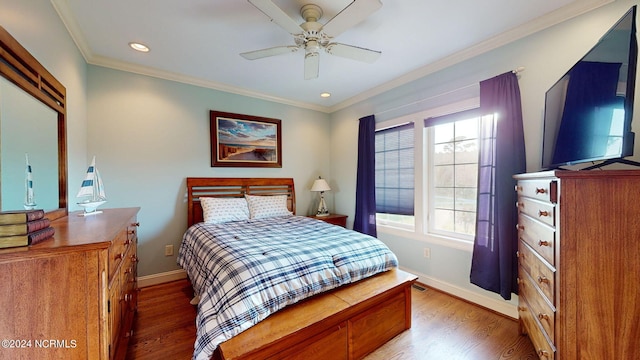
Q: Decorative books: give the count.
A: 3